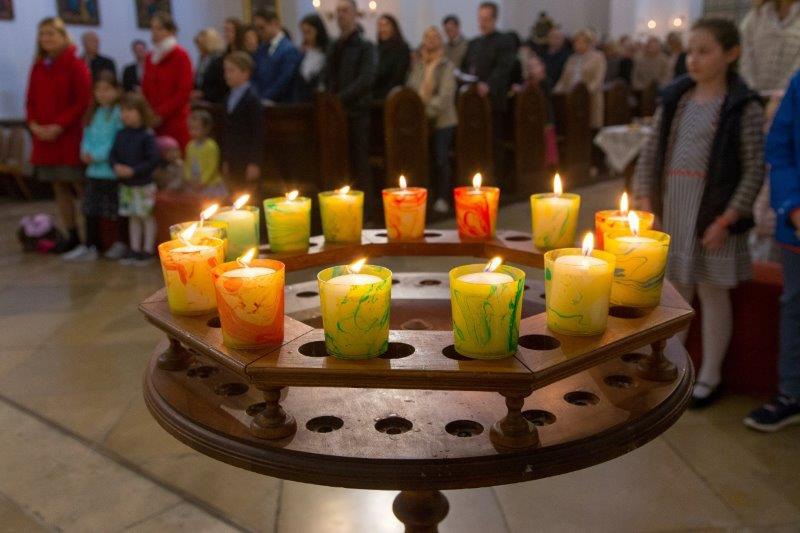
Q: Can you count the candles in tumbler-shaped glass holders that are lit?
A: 14